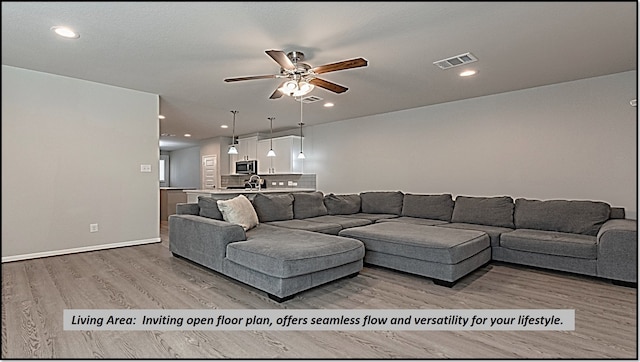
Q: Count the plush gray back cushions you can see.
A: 8